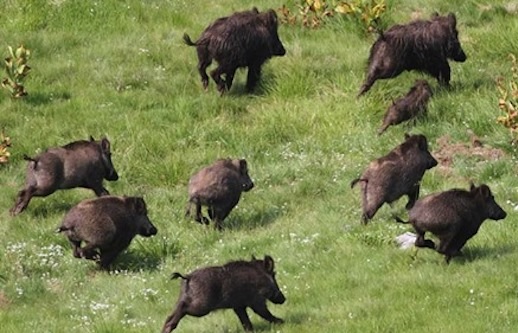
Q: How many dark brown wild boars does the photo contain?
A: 9